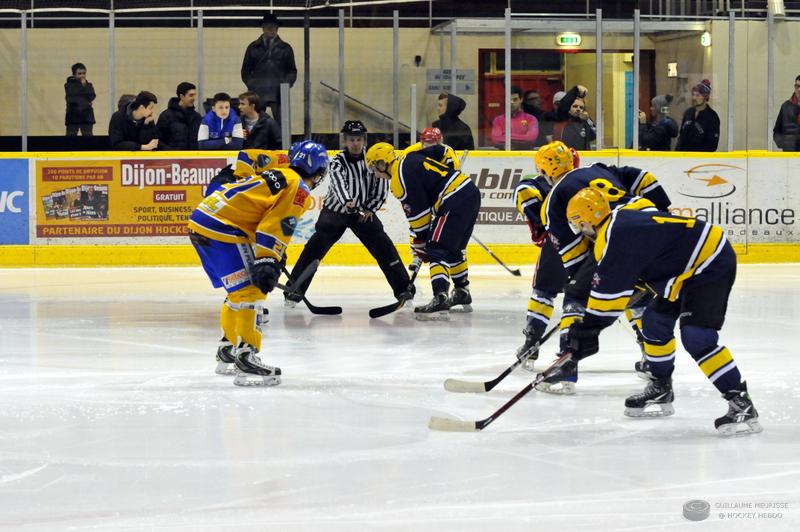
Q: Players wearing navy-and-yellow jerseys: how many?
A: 4